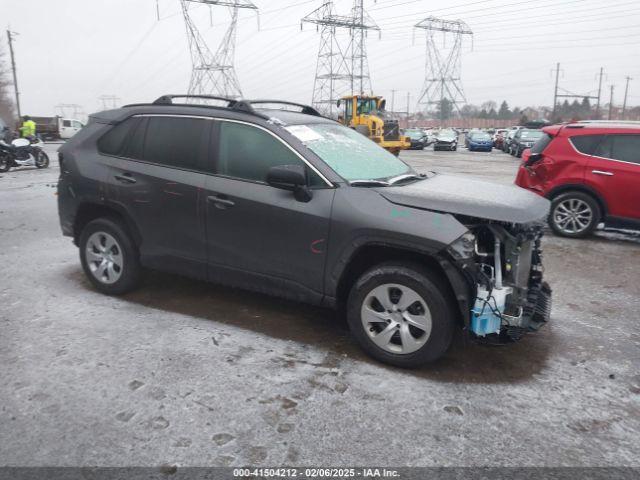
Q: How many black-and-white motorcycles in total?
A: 1